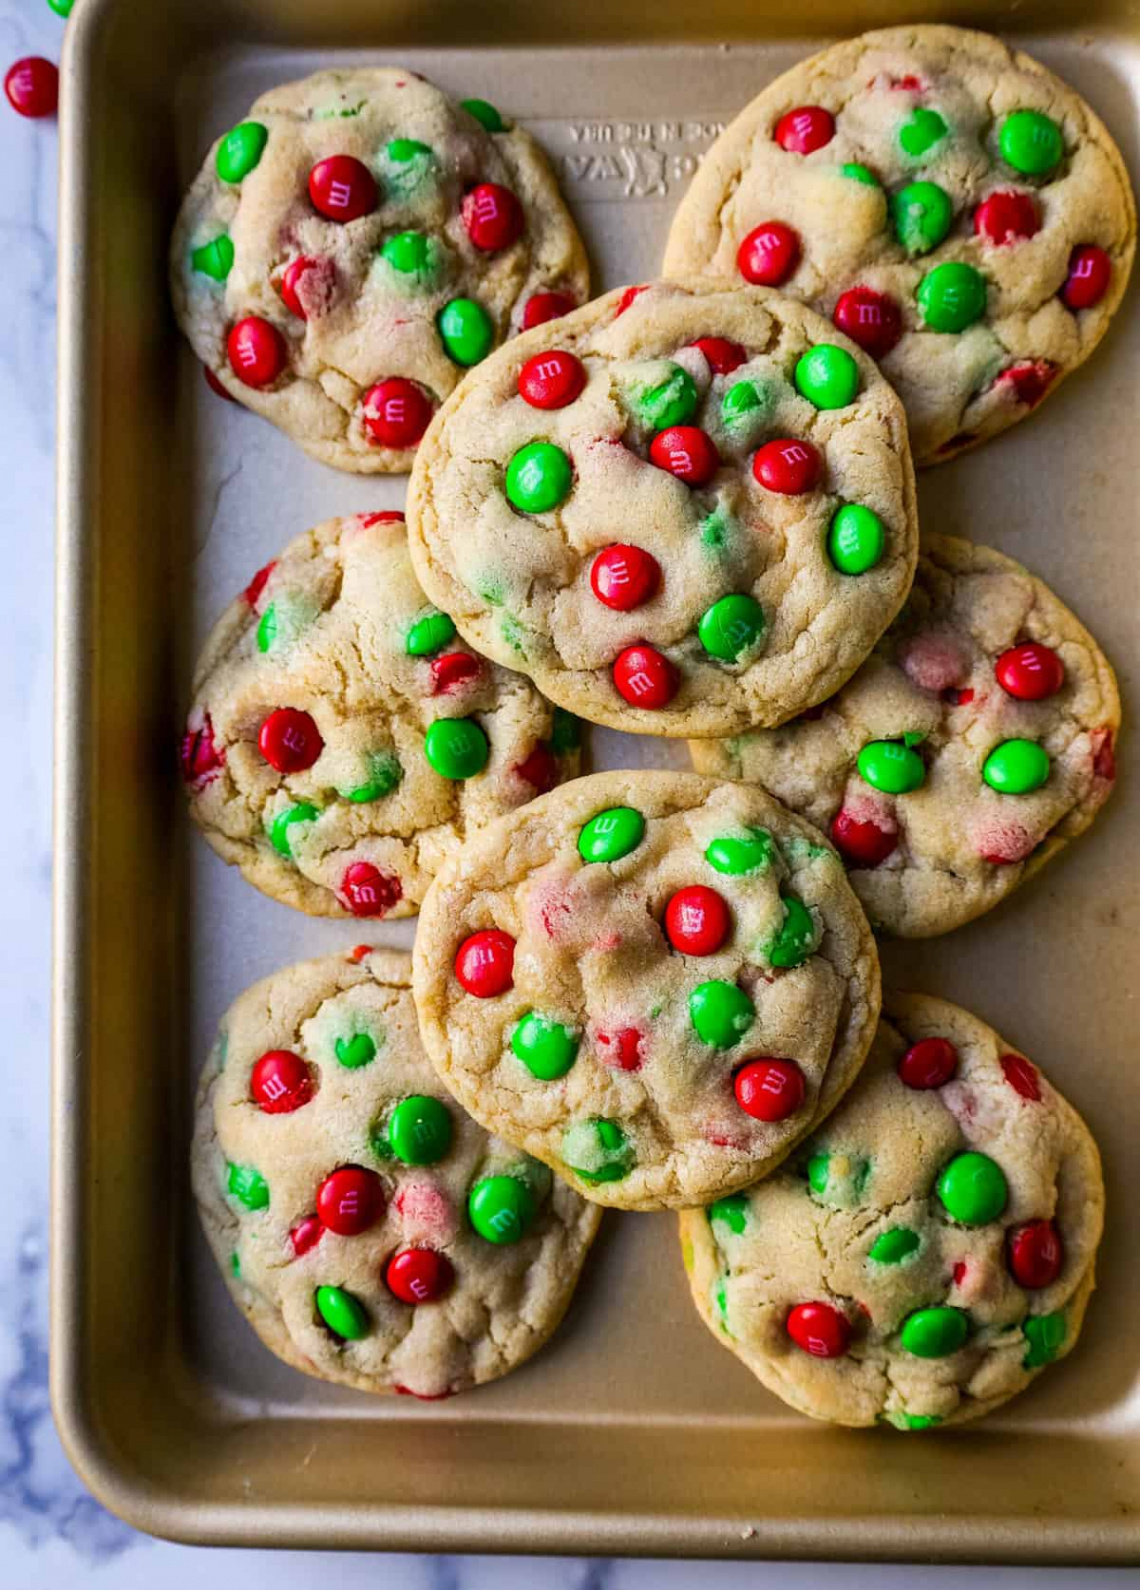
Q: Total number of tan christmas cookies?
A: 8